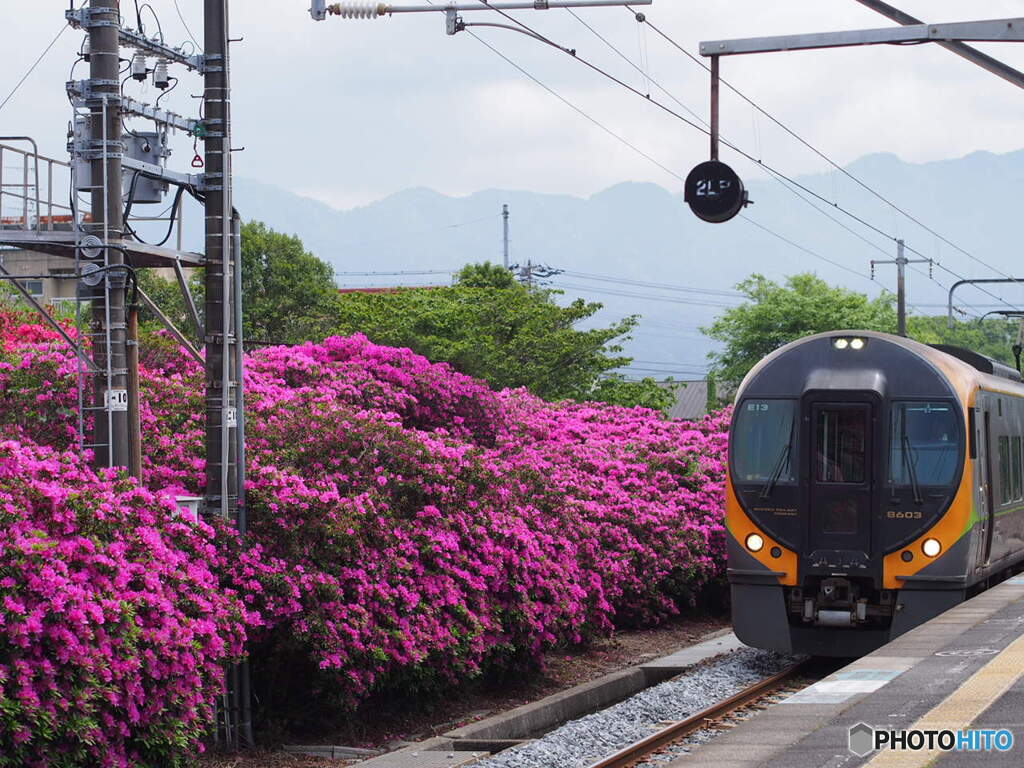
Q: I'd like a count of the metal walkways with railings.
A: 1